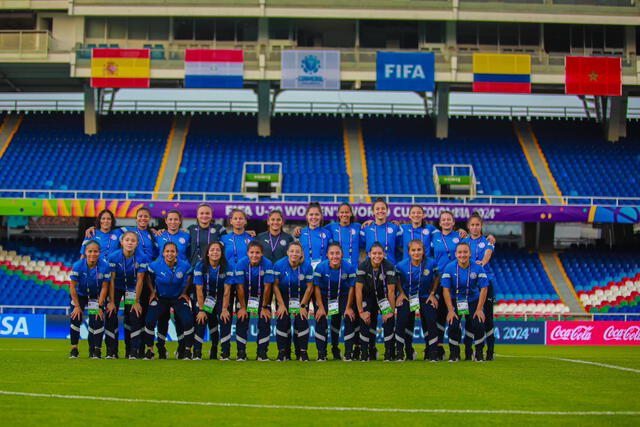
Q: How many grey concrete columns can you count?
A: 4